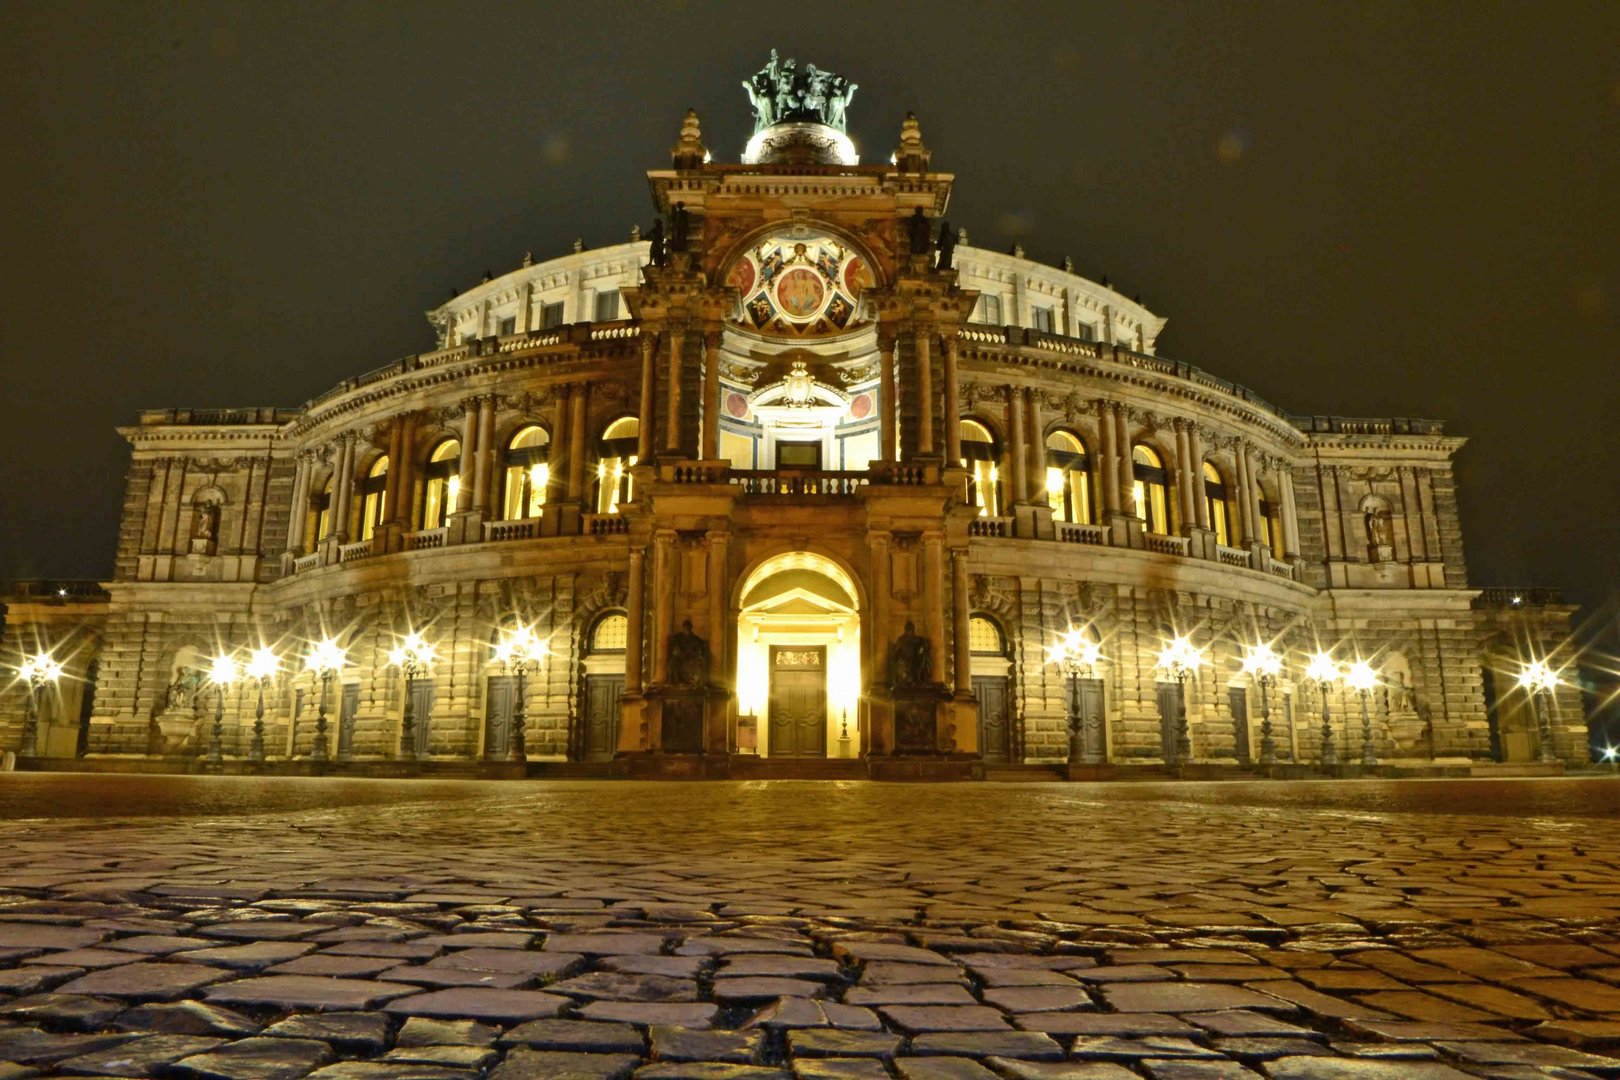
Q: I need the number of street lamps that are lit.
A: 12